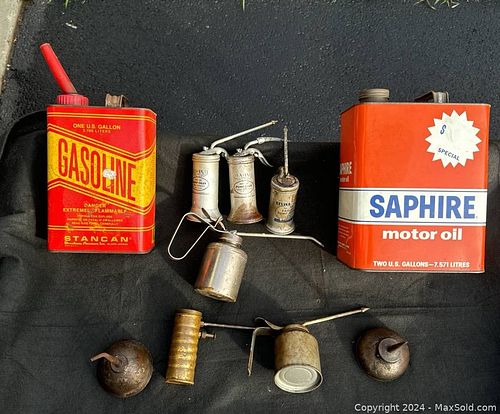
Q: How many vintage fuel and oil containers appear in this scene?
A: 10